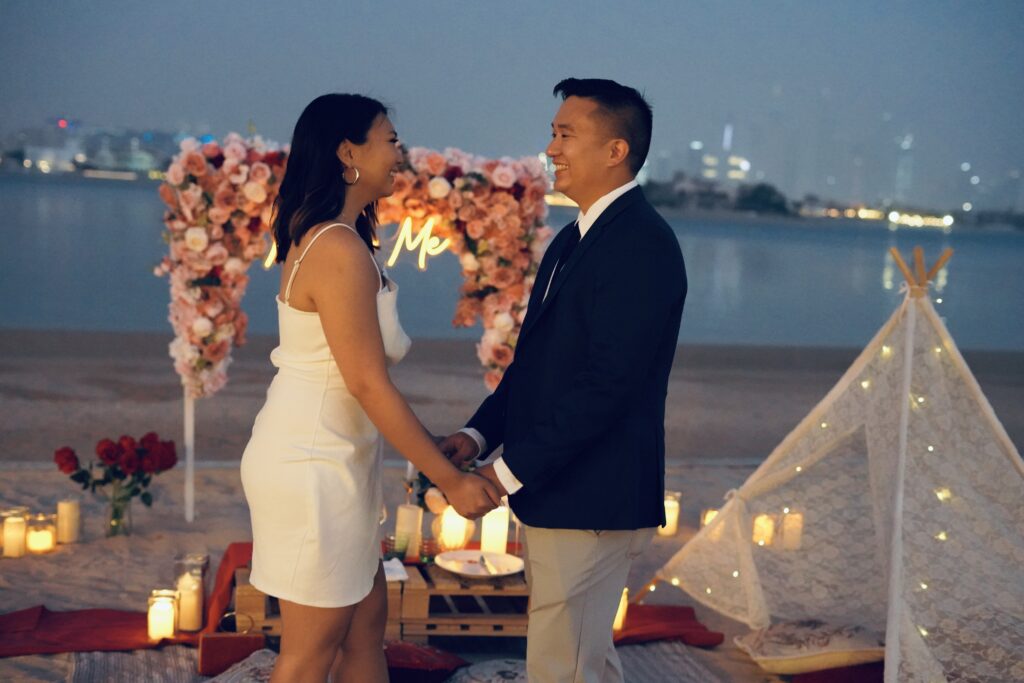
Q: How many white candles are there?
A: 13